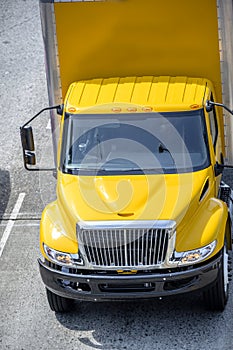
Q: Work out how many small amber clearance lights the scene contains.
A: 5